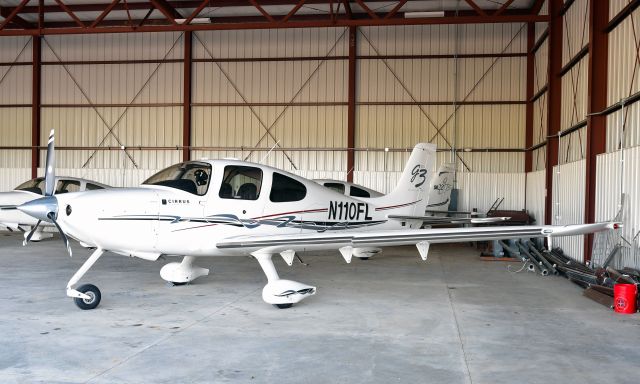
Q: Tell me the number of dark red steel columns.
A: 6